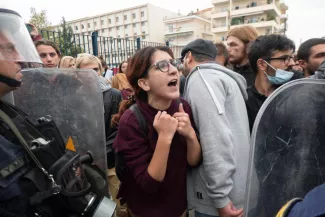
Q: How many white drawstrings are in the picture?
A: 1